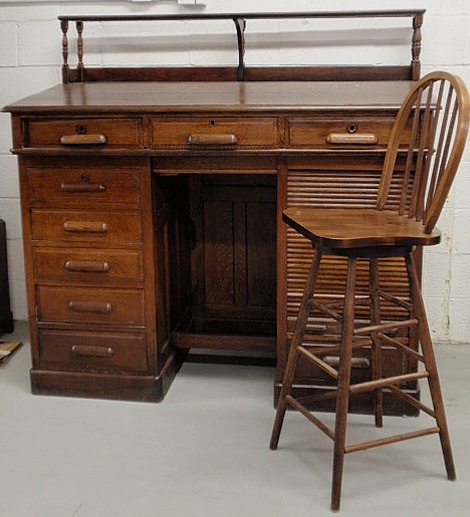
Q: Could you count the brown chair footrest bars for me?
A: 12